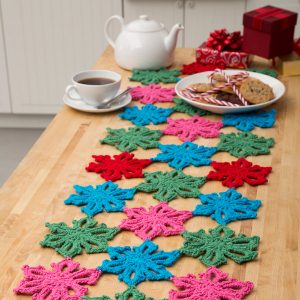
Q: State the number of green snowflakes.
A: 9